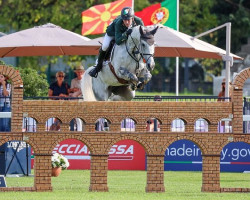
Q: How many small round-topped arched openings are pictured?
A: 9